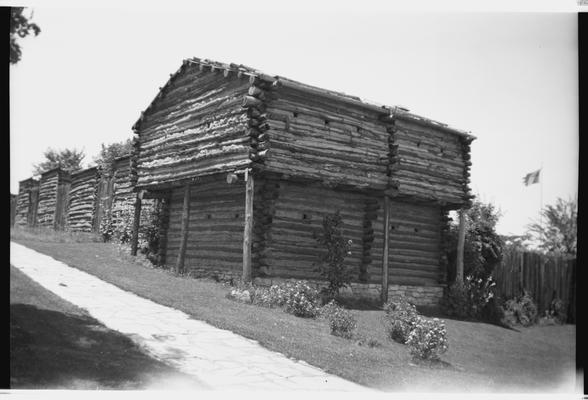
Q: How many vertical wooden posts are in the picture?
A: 5